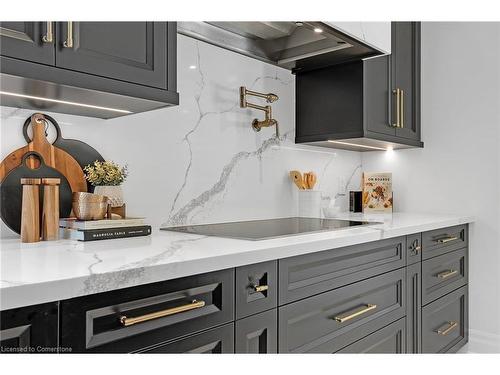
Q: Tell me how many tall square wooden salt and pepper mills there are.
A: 2